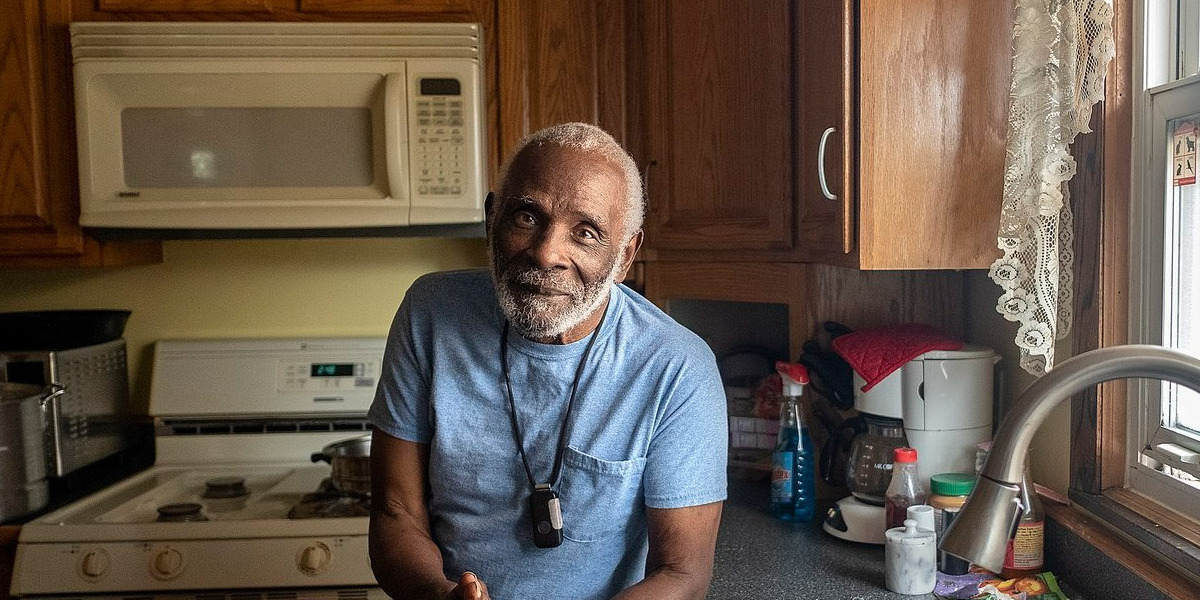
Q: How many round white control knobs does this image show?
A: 3